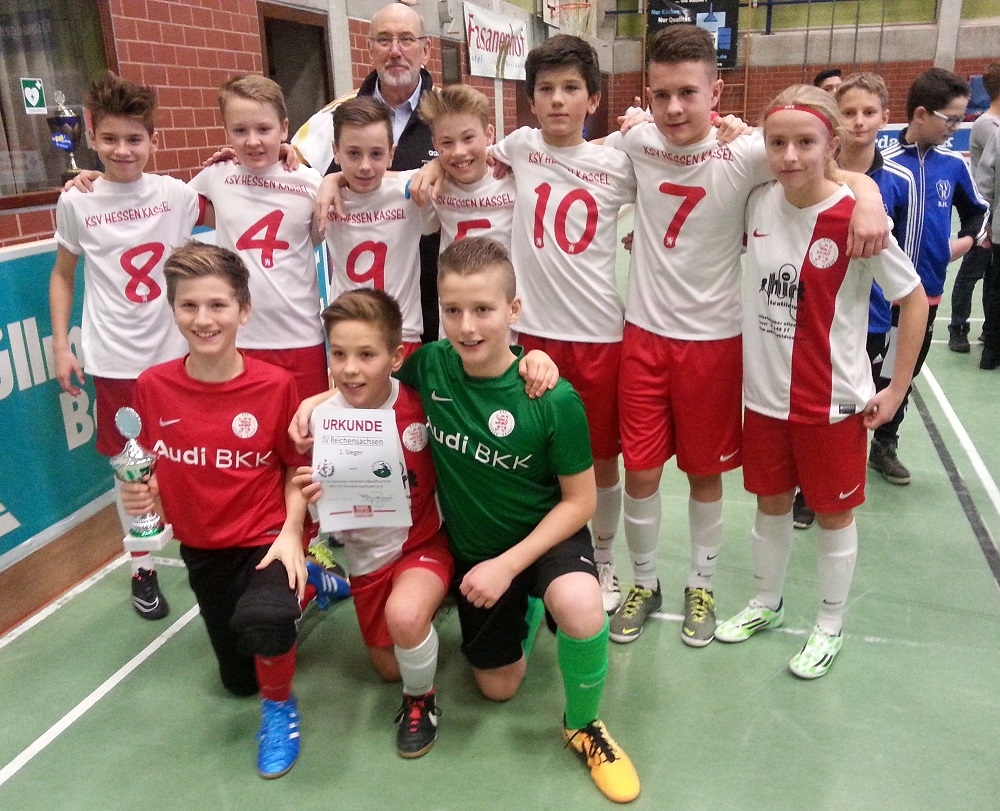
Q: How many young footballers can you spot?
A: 10